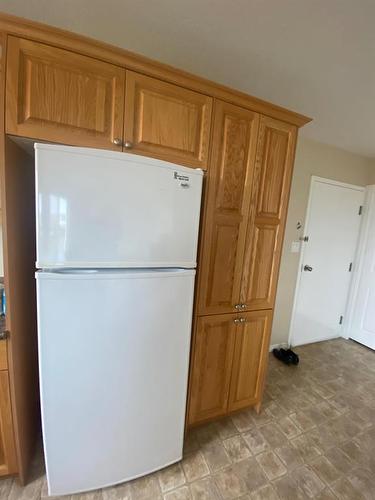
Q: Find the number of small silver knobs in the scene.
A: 6